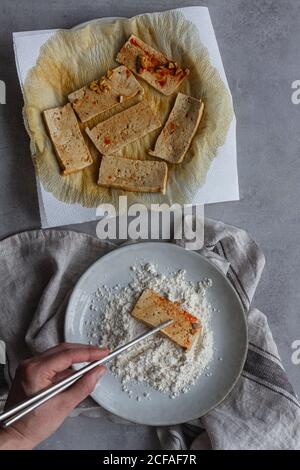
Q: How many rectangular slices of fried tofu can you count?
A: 7